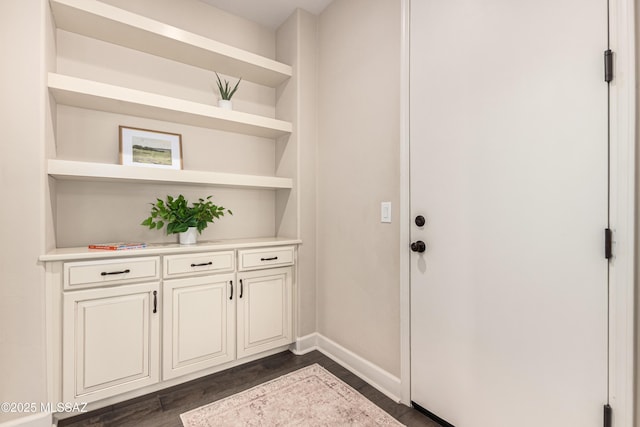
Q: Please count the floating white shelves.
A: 3